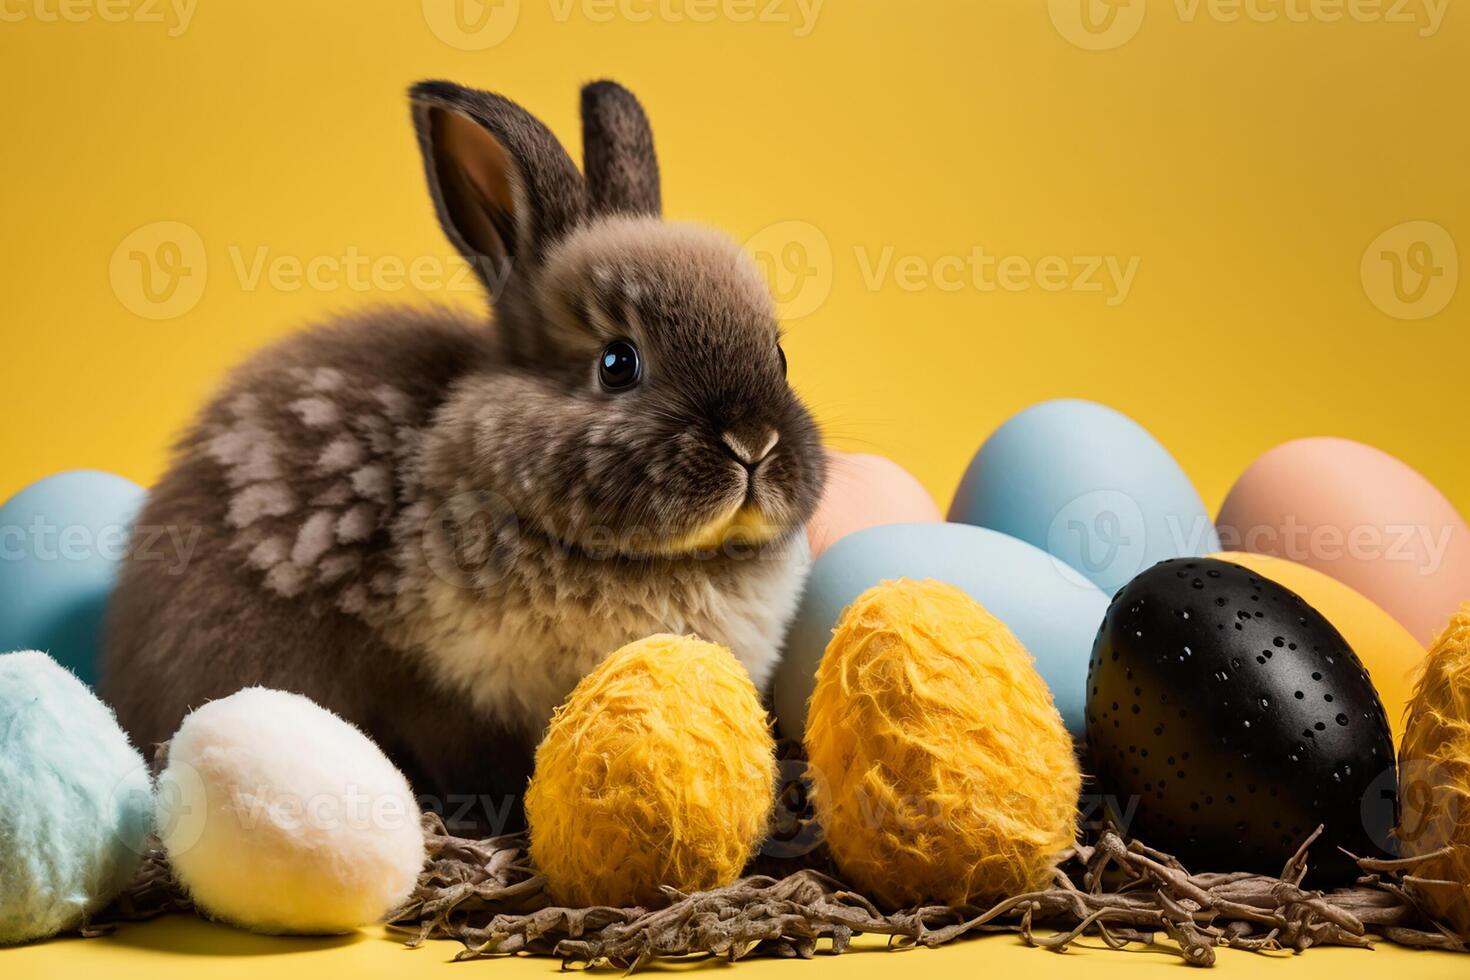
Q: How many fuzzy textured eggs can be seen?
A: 5